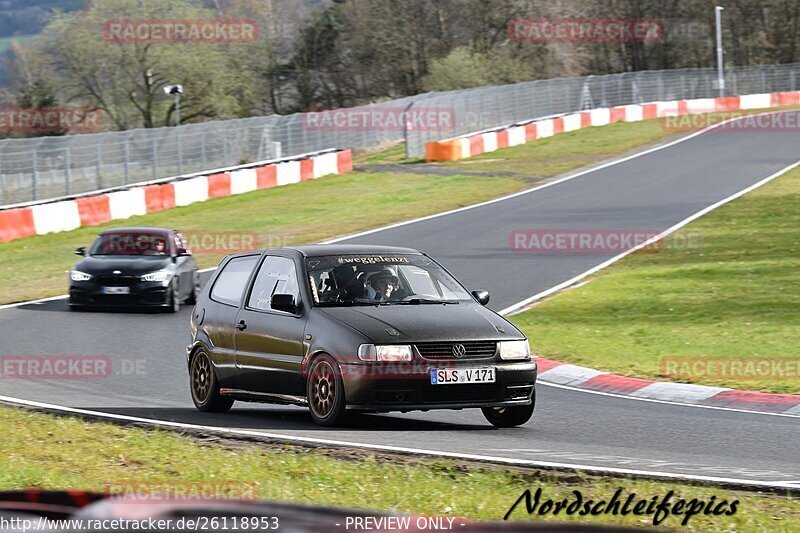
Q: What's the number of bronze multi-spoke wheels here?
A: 2